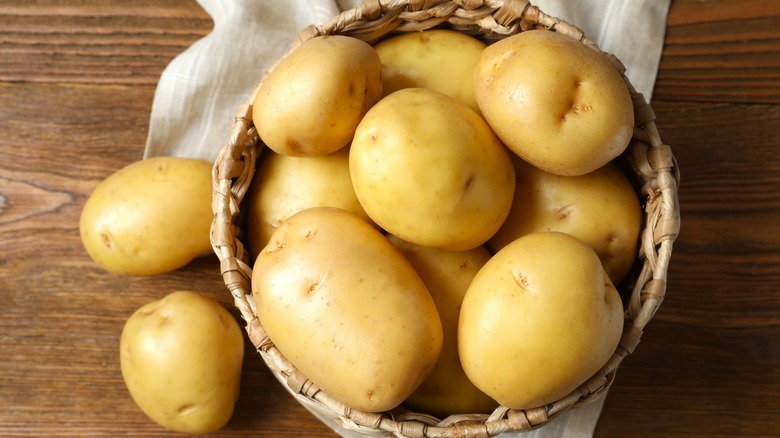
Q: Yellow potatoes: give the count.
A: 11